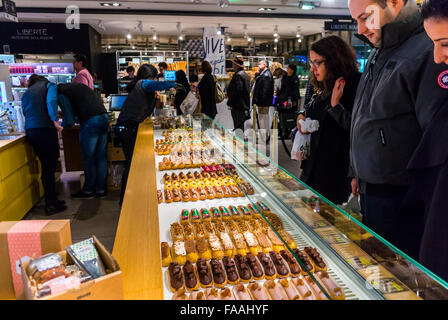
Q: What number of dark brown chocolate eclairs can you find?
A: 12